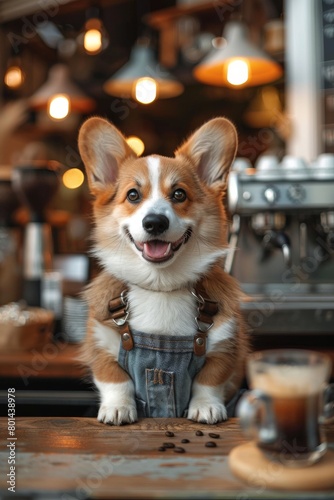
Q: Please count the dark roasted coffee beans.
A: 8